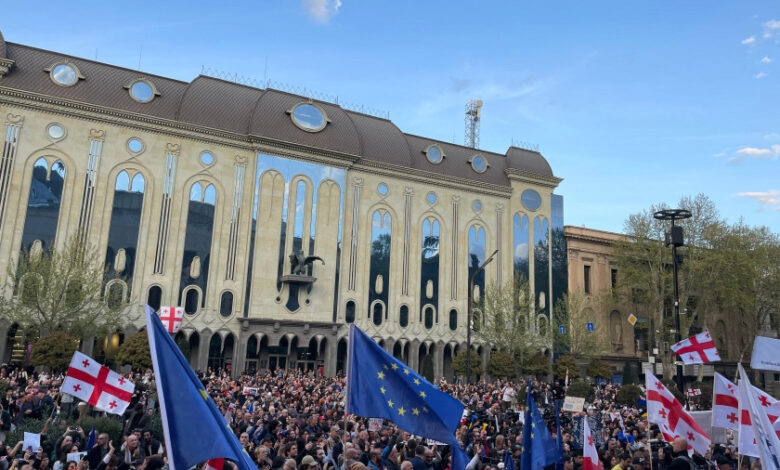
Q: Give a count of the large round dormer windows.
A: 5